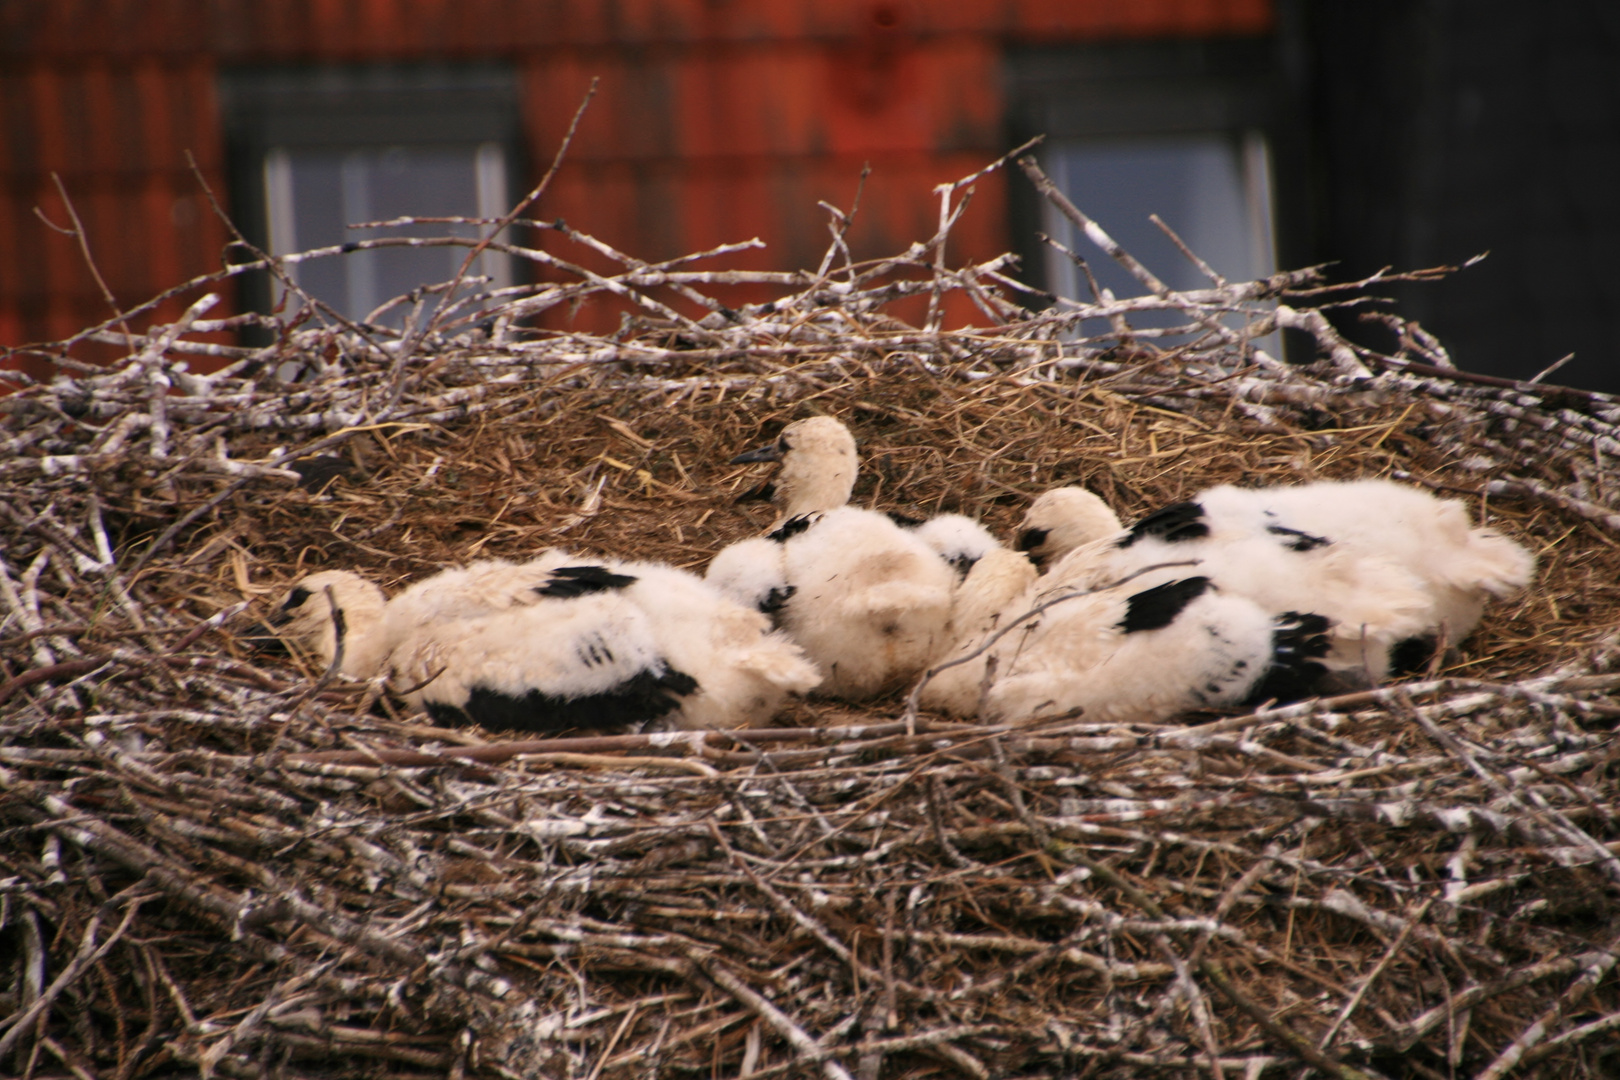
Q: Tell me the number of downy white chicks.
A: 4